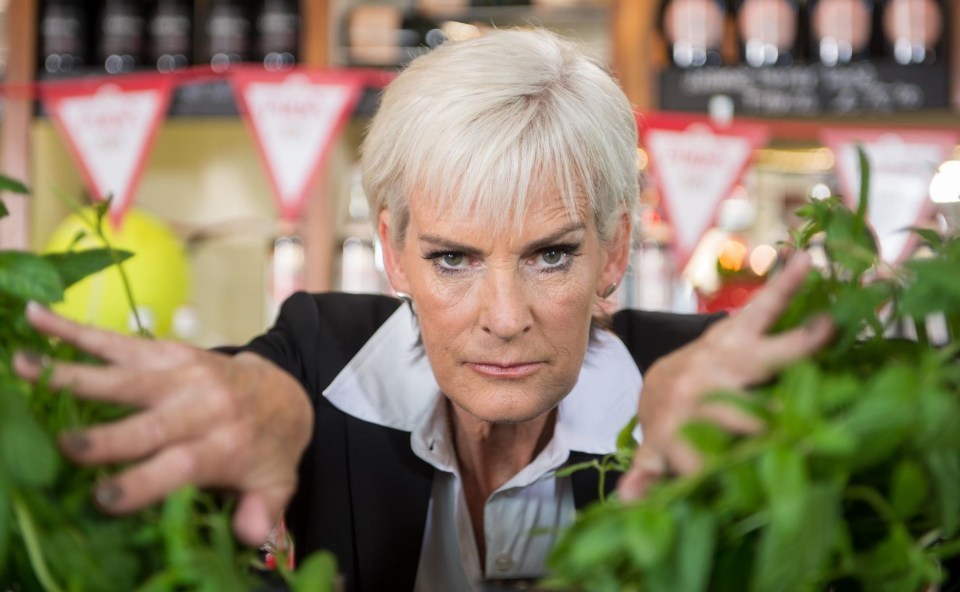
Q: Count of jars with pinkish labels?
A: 4